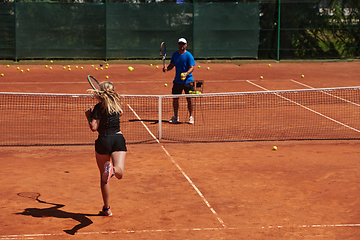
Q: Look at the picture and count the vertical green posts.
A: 4